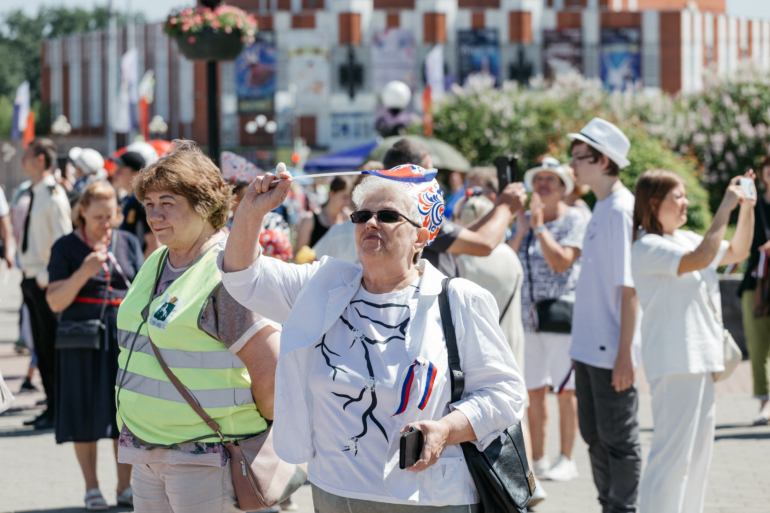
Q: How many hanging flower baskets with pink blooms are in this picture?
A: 1